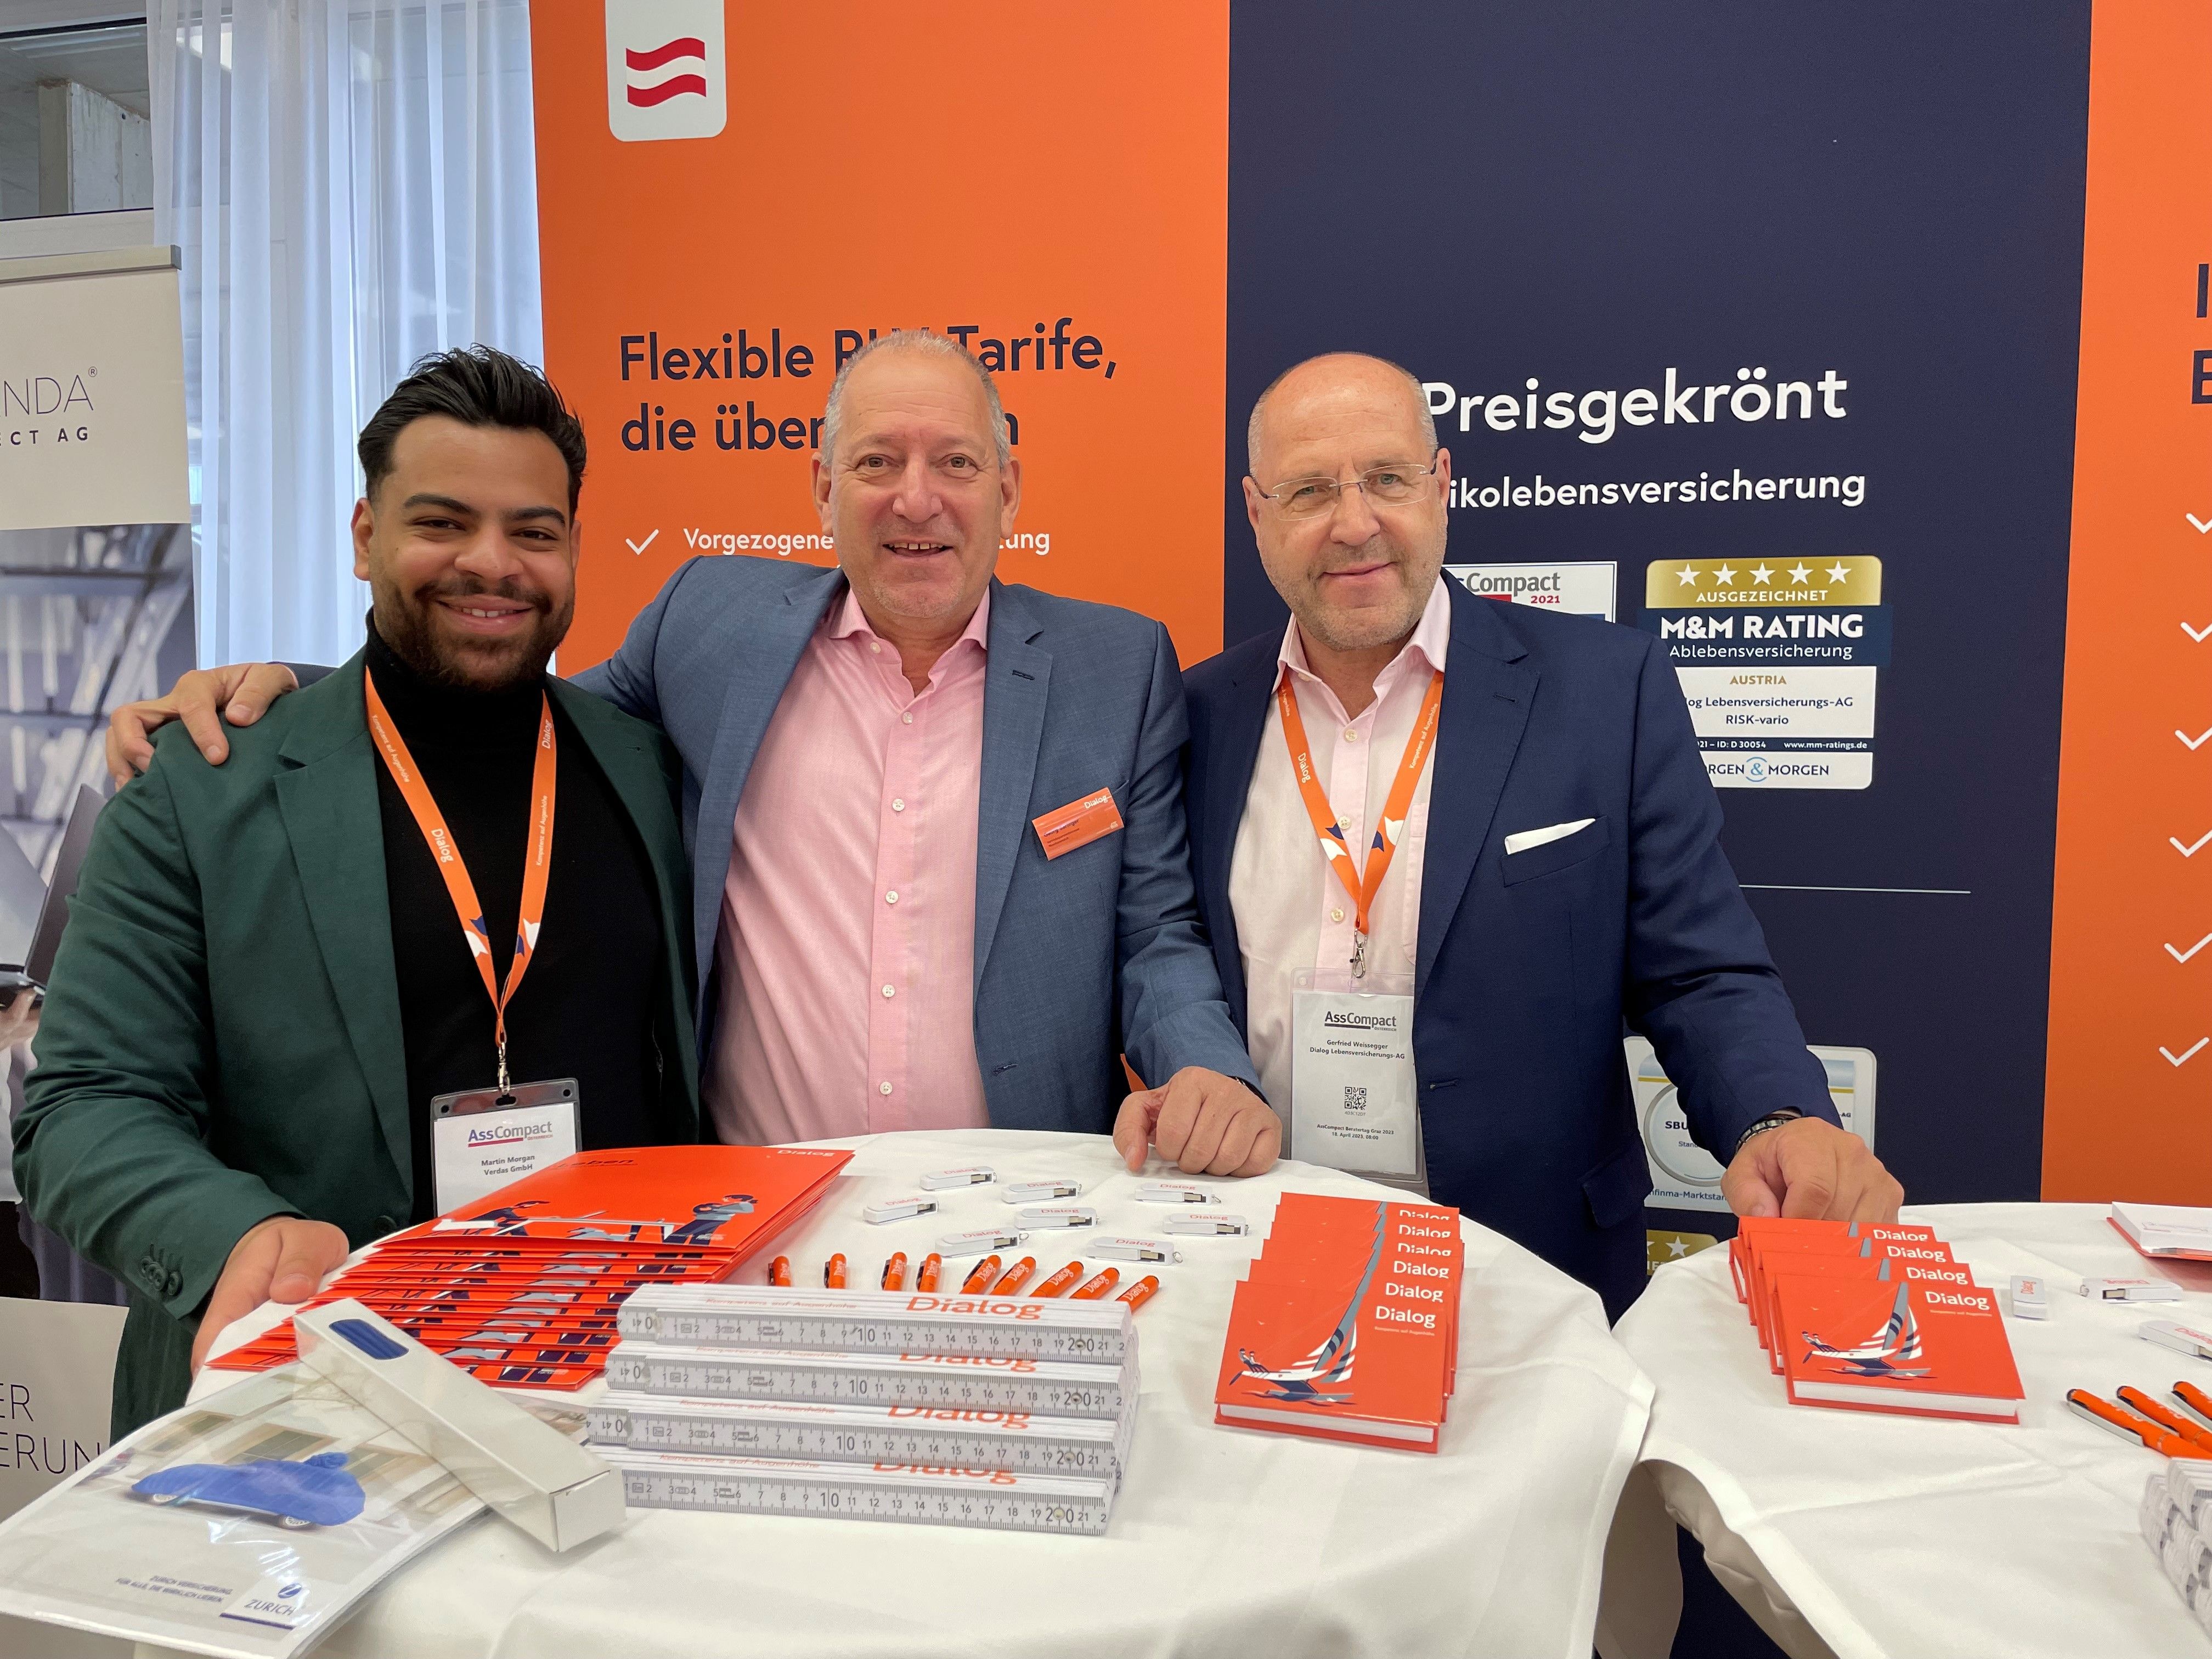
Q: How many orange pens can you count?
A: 12